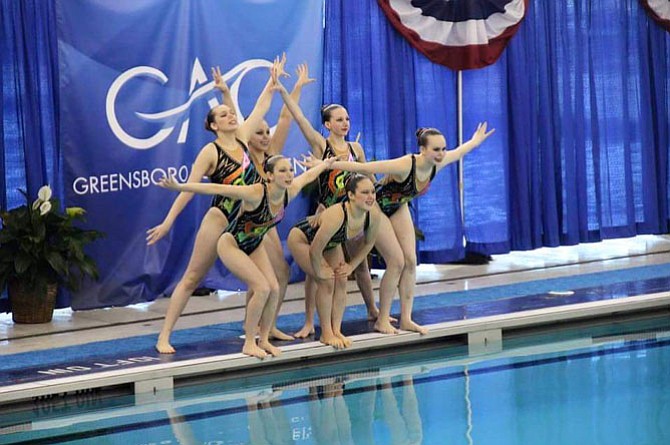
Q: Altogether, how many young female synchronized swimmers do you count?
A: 6